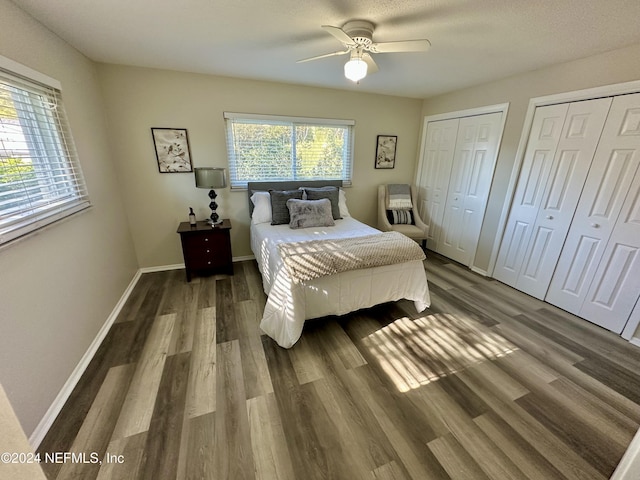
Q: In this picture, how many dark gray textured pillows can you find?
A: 2